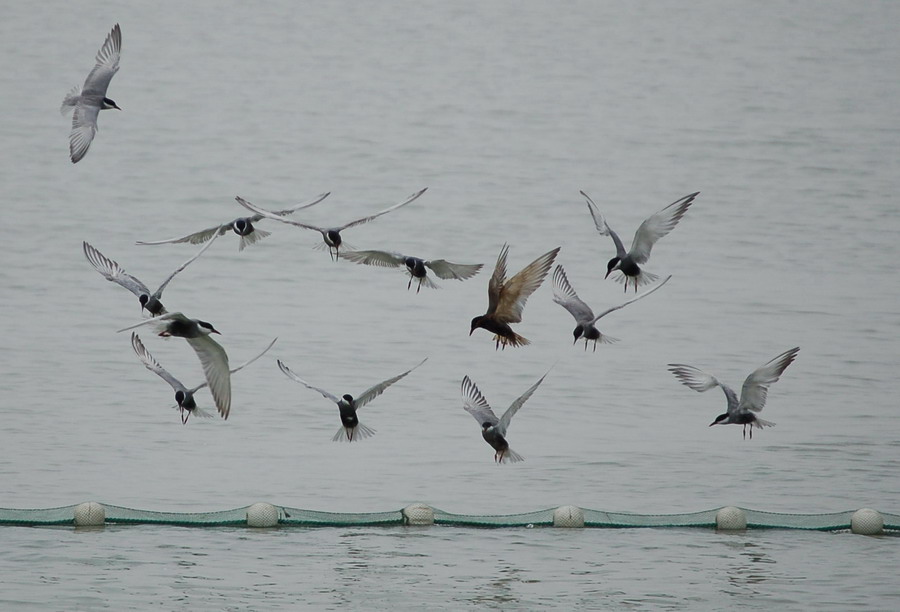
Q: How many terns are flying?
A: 13